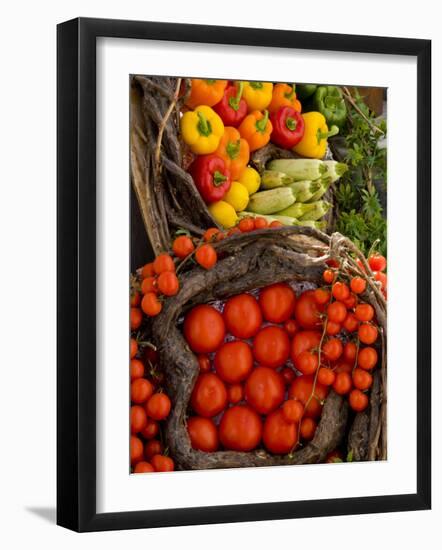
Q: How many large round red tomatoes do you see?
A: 13